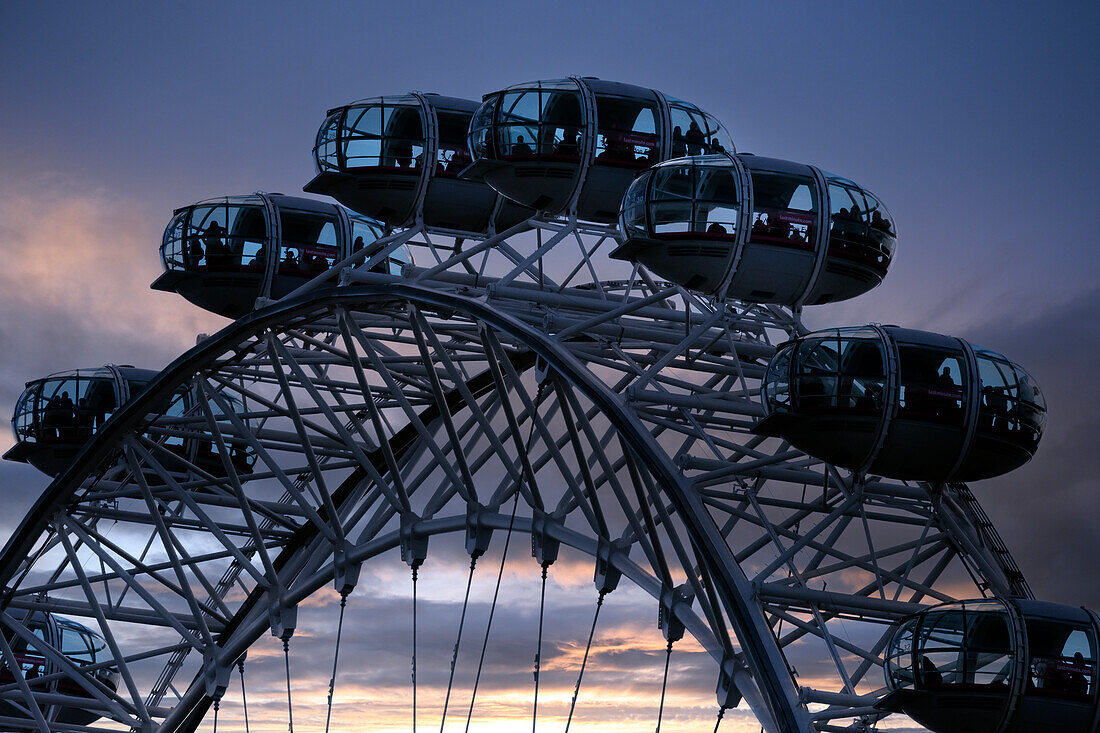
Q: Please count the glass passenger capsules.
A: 8